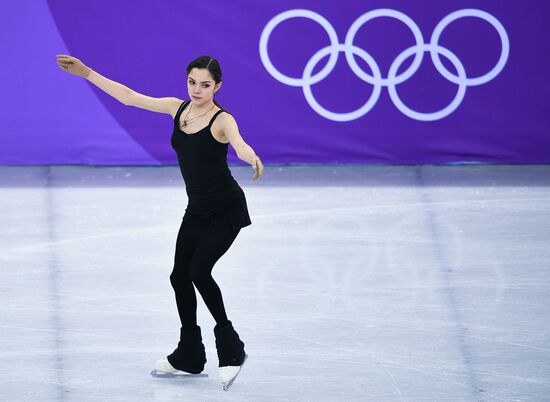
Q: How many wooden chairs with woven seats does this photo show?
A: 0